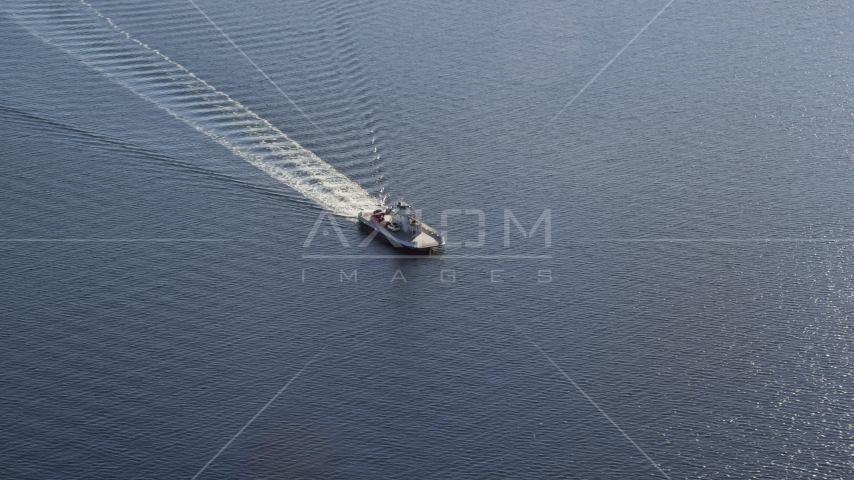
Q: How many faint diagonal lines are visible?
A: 4